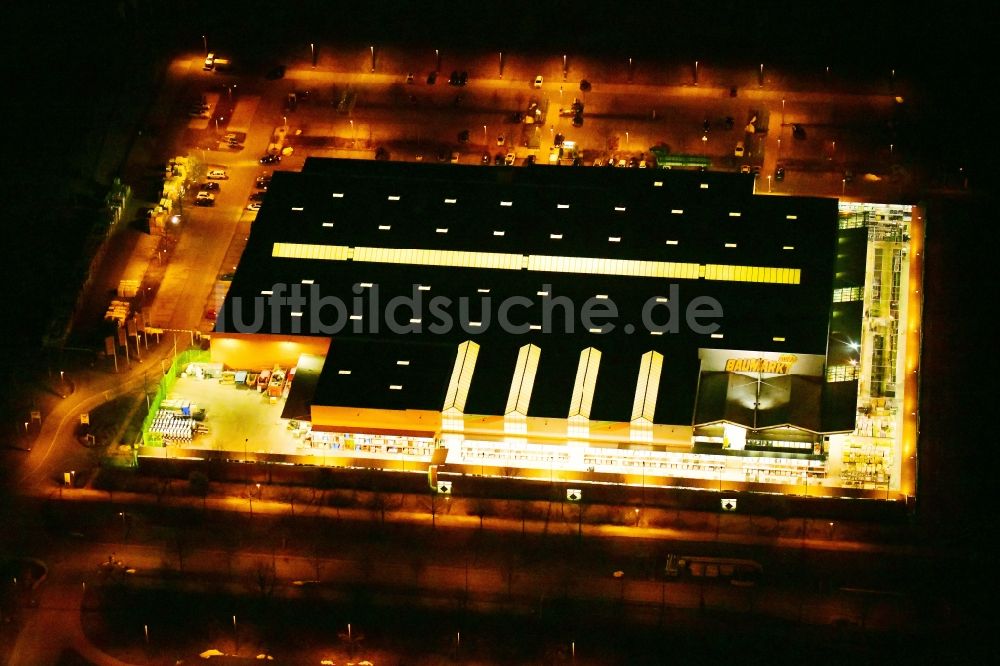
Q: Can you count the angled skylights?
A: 4